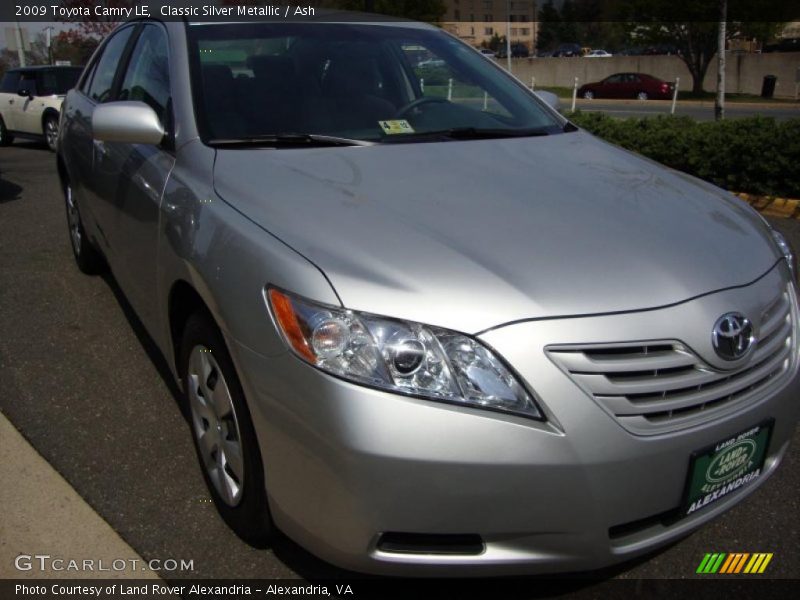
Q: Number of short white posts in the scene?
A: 6